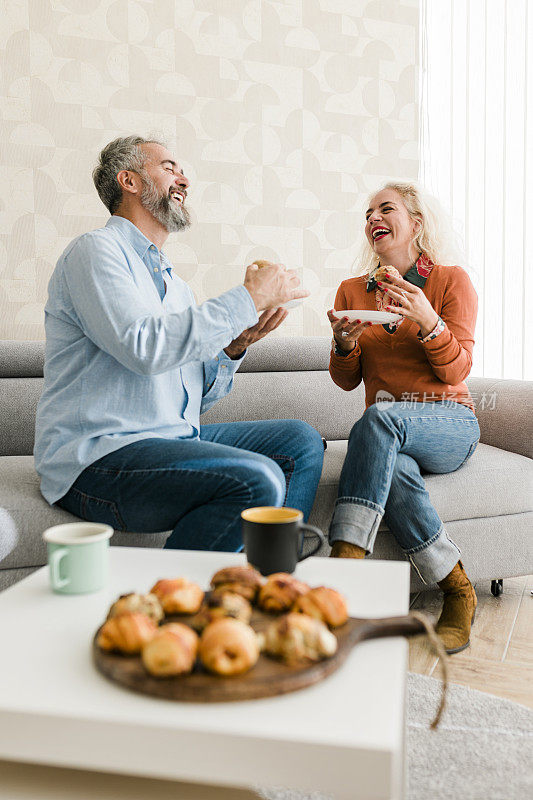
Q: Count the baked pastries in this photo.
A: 12